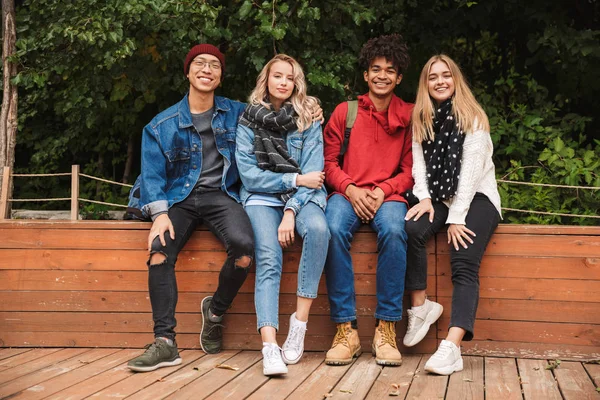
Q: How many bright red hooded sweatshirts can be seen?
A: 1